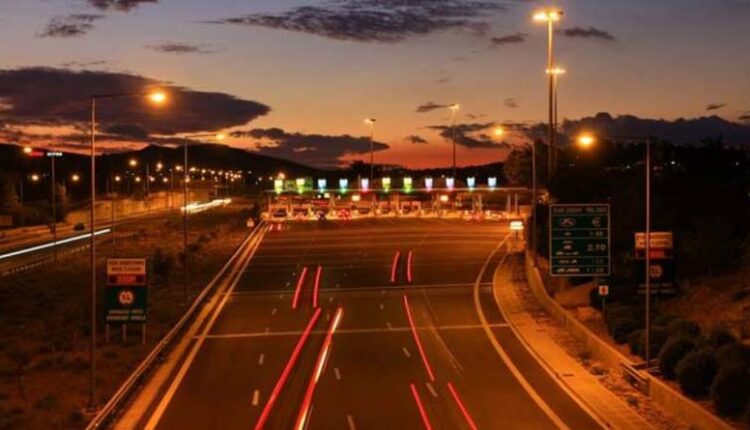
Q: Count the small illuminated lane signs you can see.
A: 11